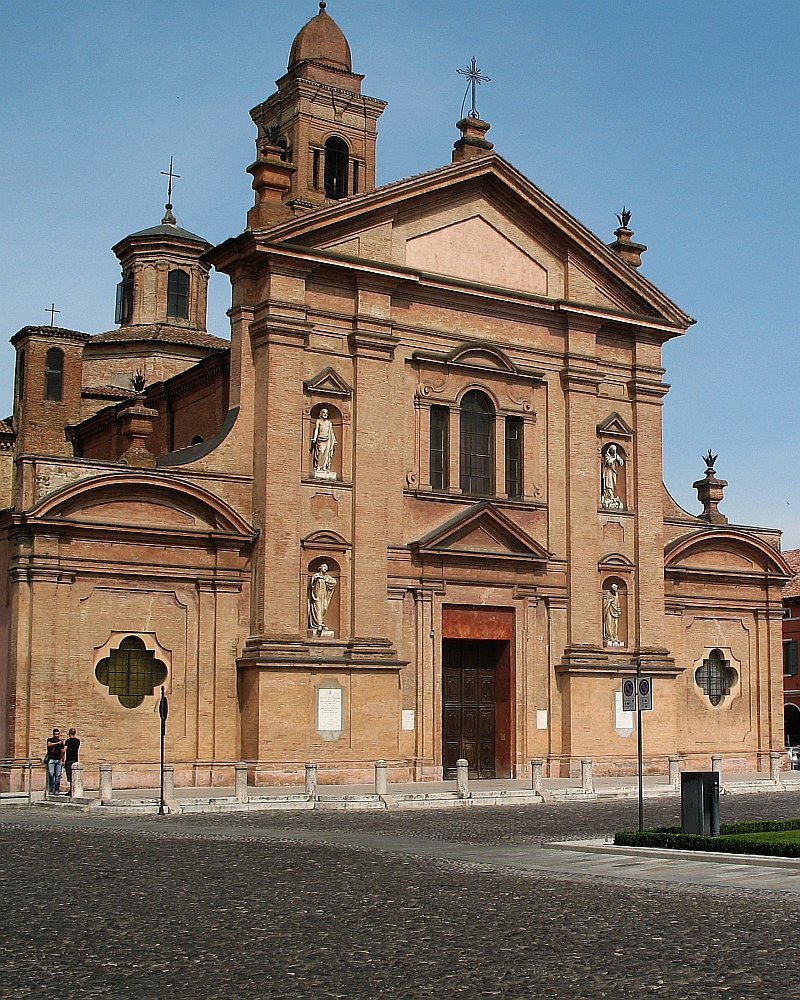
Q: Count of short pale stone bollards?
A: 12